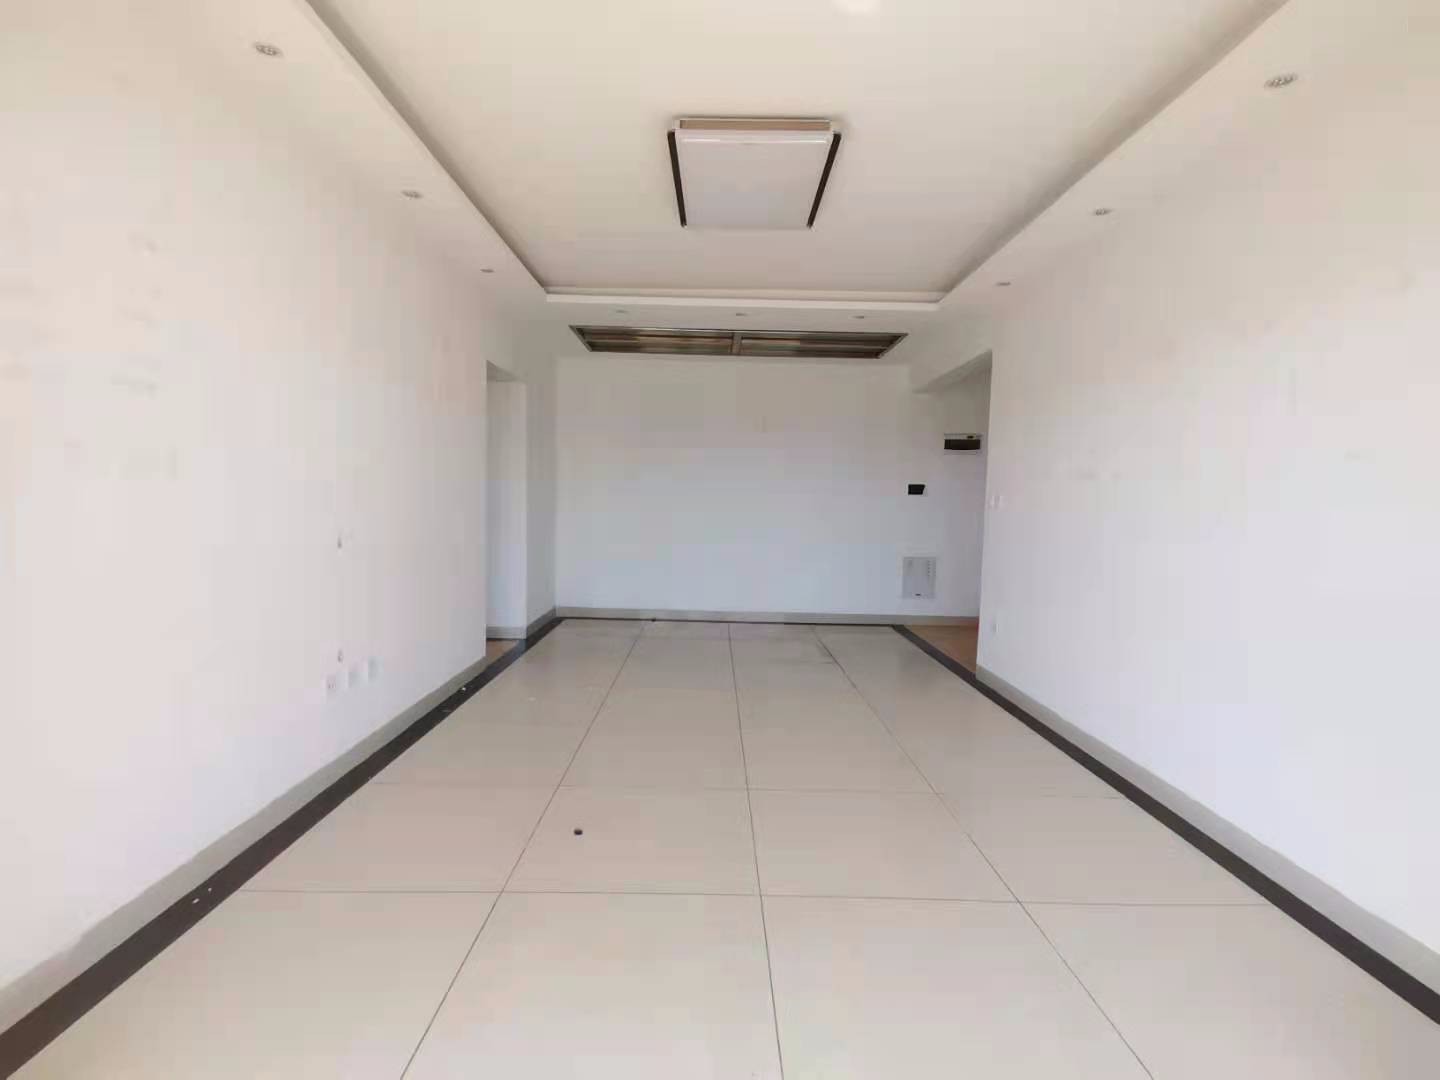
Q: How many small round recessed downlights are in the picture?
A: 9